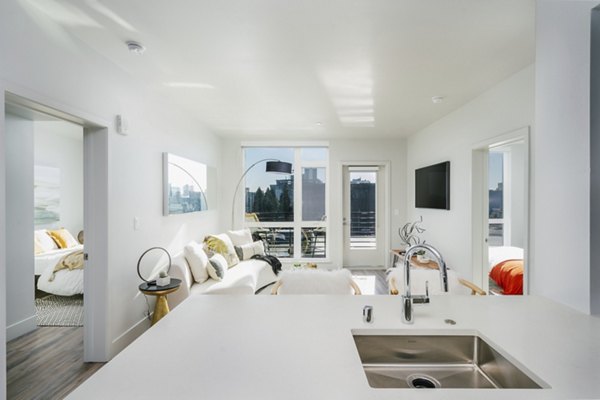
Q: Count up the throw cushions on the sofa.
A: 5